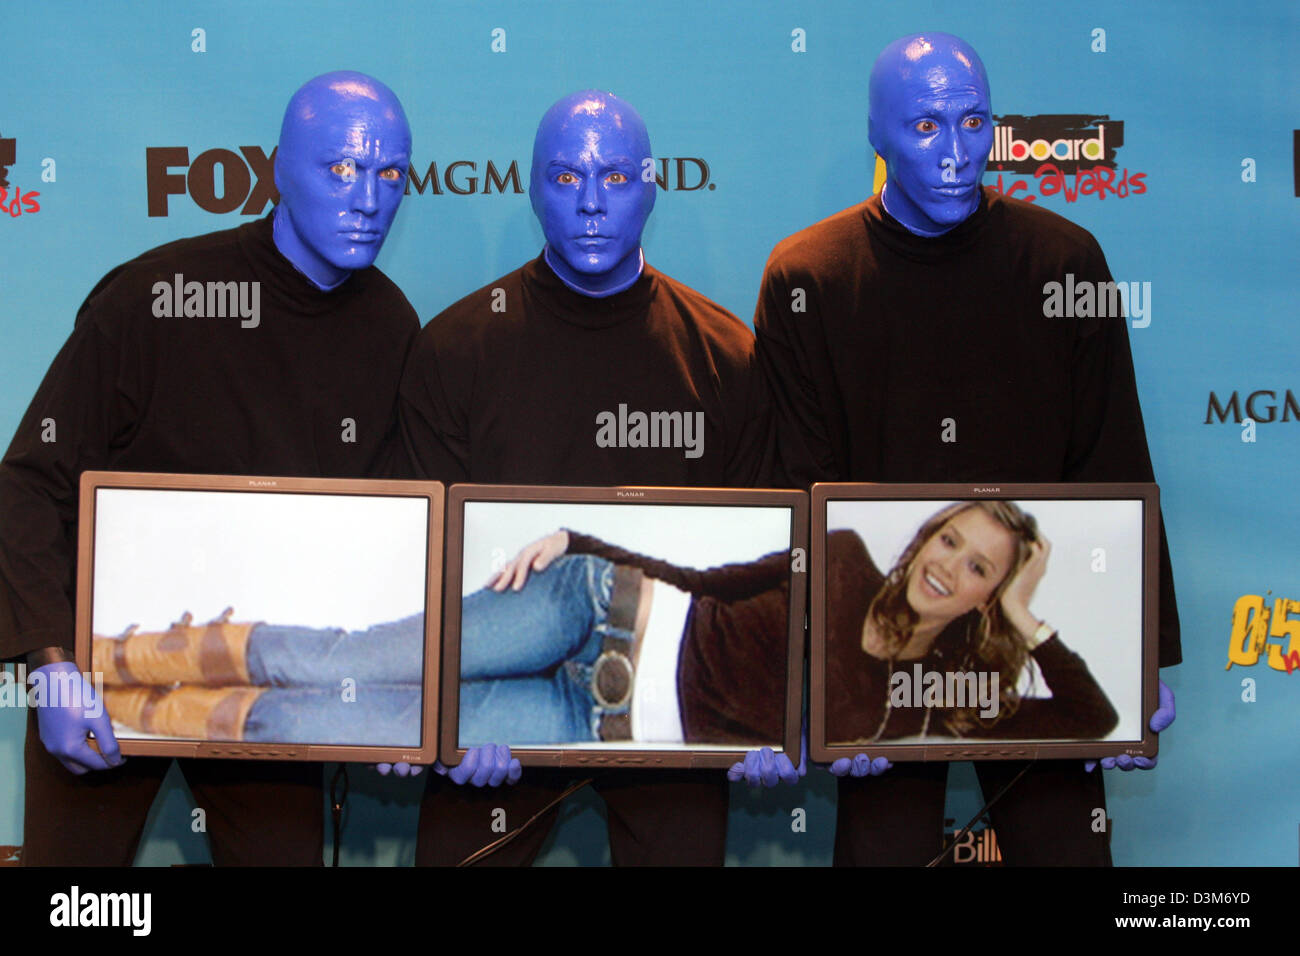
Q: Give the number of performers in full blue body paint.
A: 3